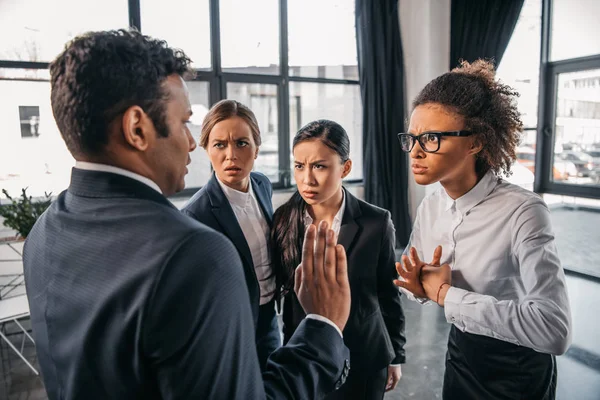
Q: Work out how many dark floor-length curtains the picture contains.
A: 2